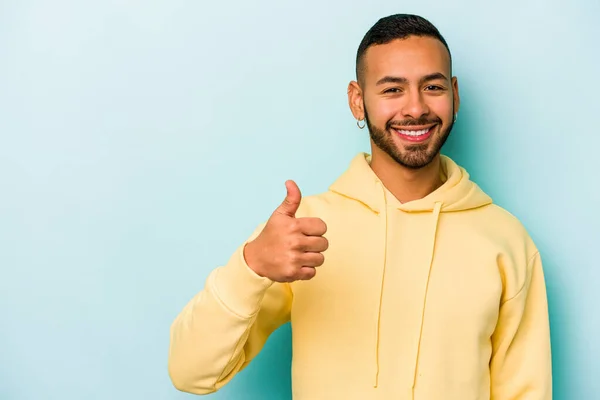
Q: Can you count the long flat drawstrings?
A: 2